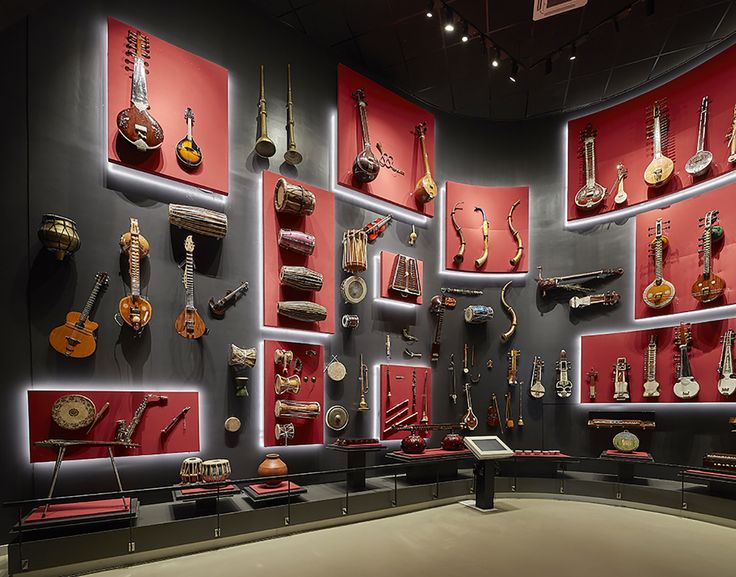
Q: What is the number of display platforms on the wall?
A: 11